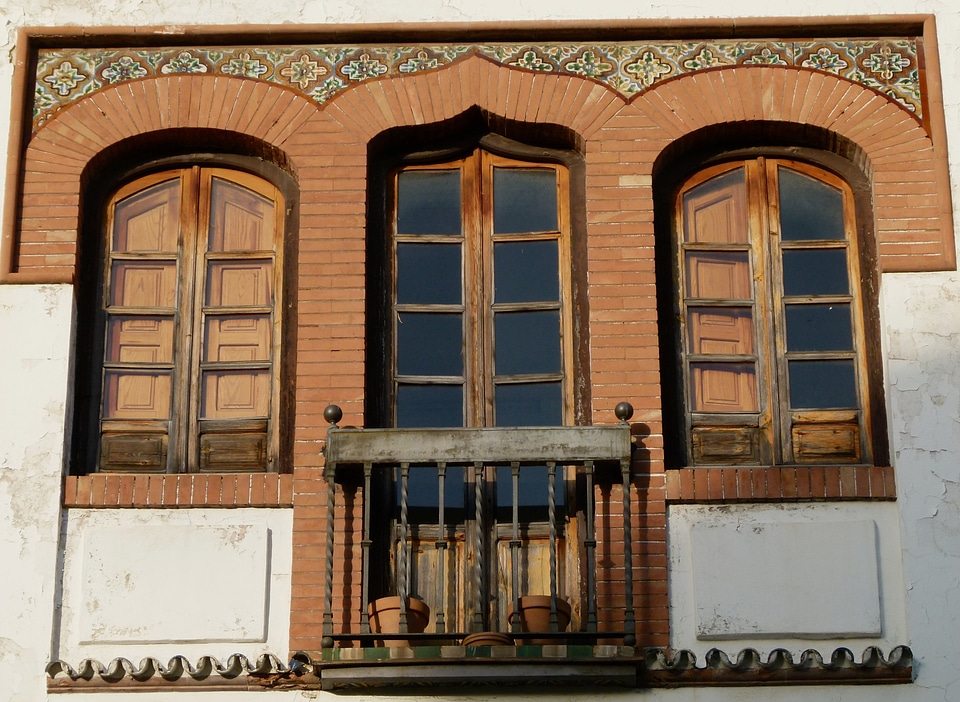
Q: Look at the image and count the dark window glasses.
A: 14